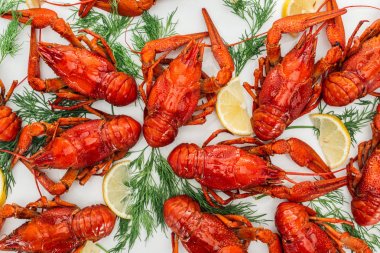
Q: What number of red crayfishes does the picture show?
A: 12